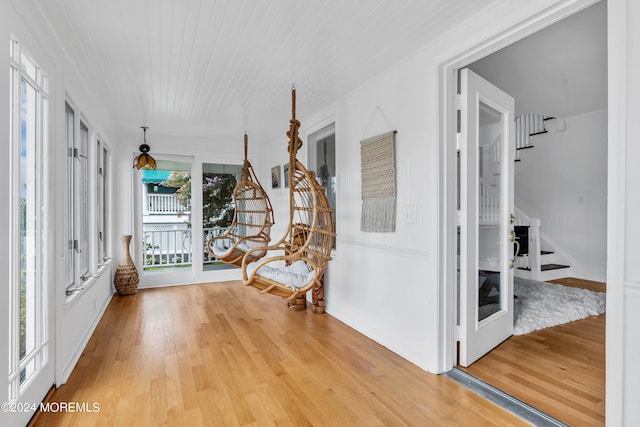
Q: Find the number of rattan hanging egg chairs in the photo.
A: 2